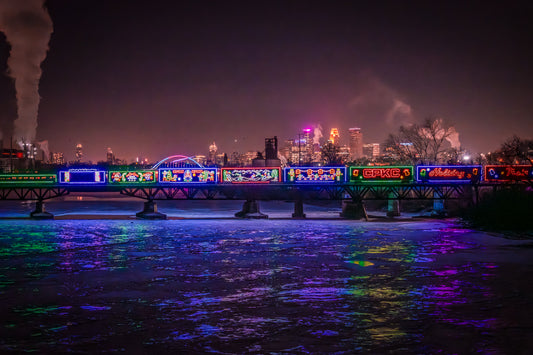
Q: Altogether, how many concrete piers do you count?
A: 7